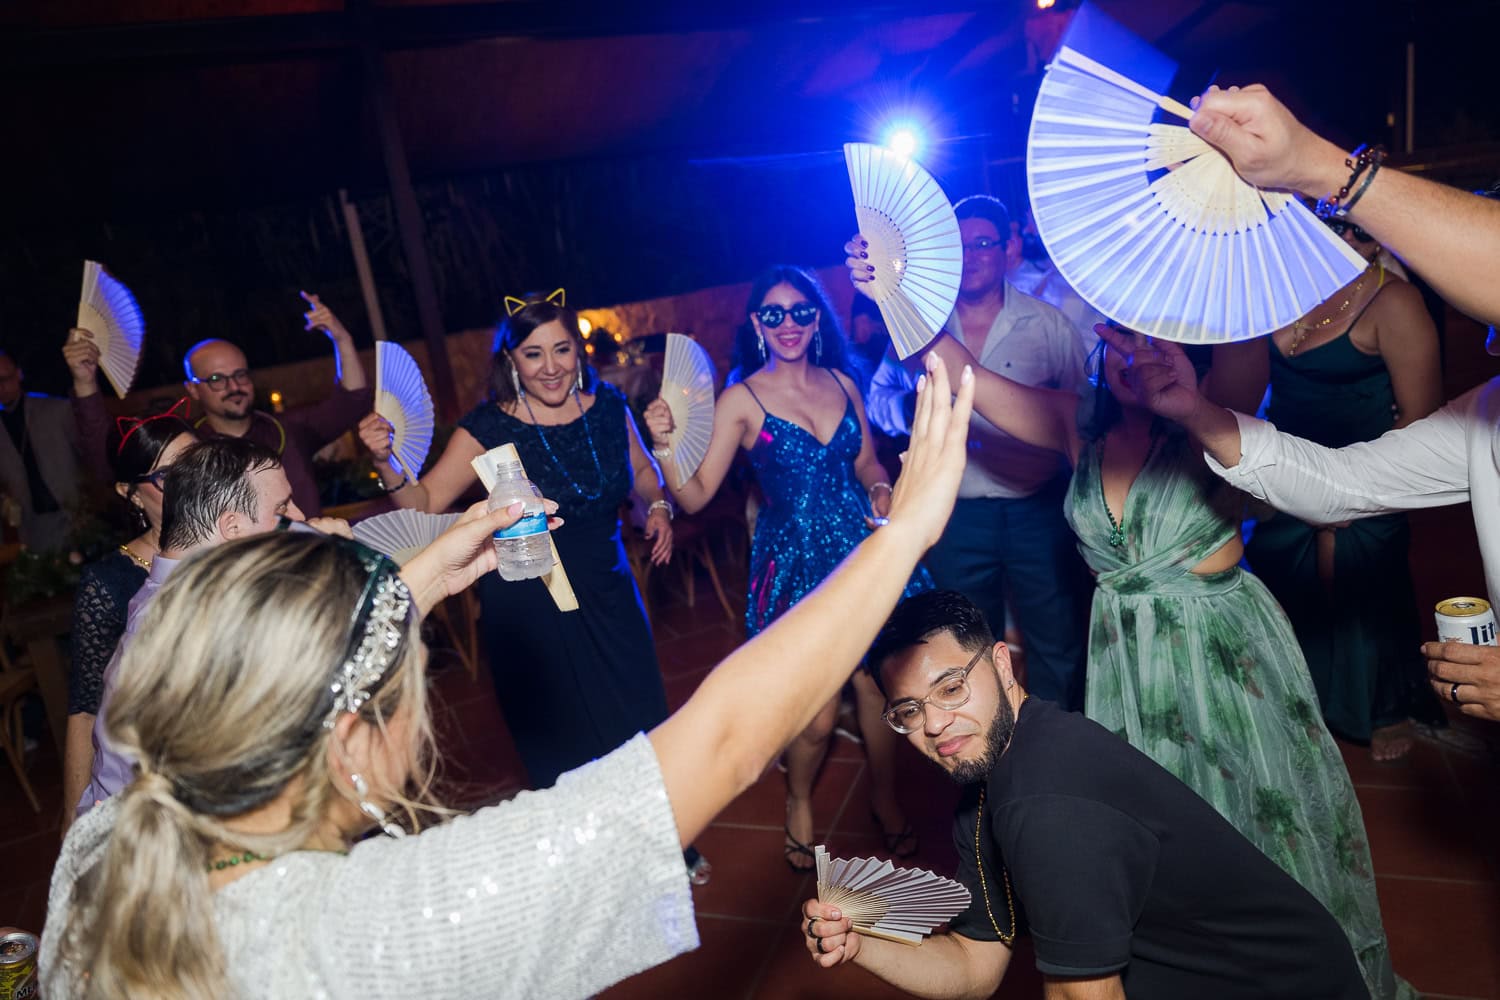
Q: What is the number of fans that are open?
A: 7